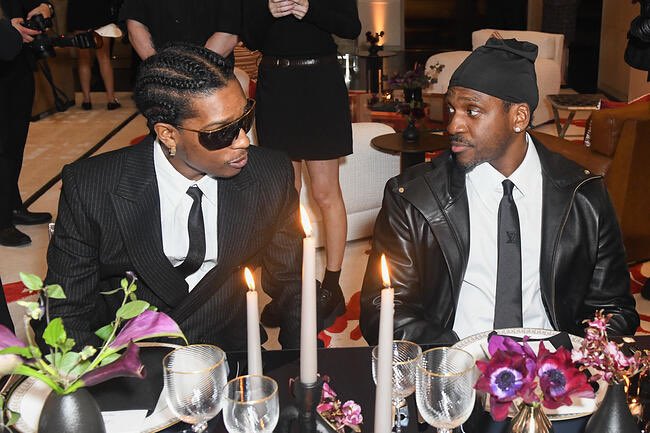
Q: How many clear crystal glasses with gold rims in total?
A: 4